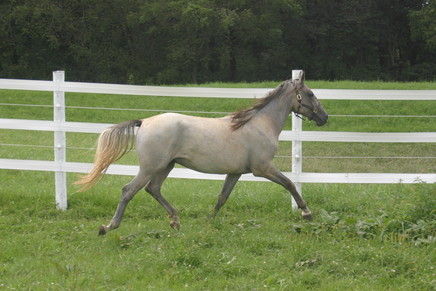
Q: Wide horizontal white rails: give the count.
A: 3